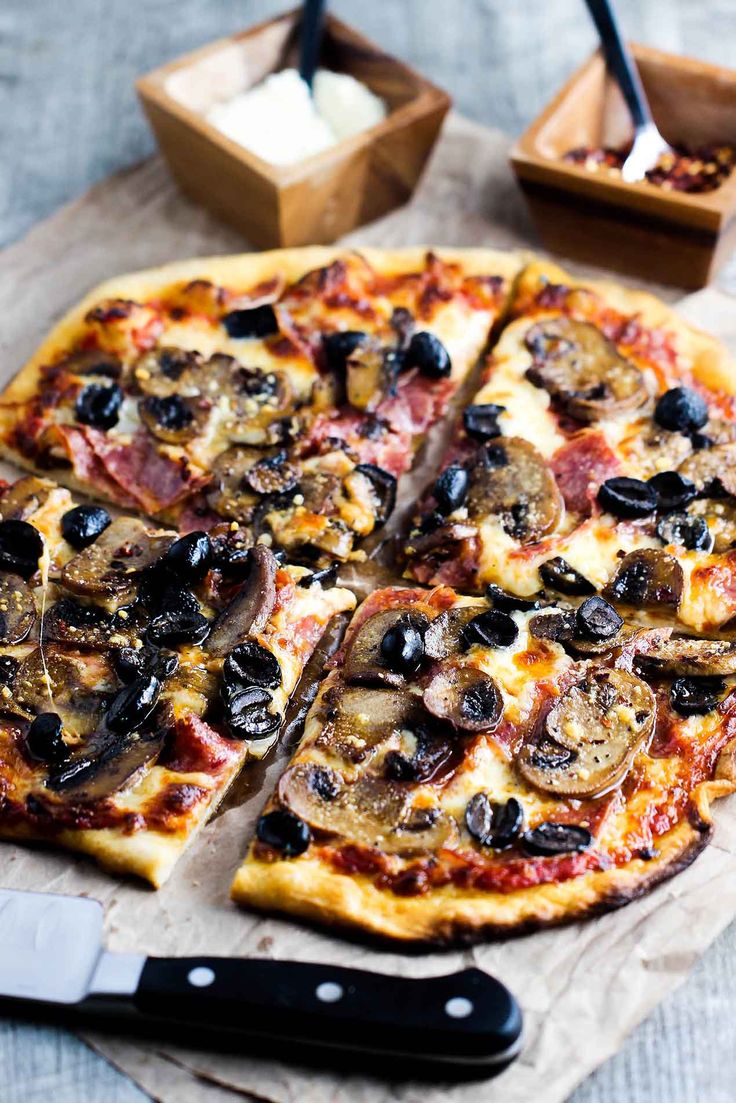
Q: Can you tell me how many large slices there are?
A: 4